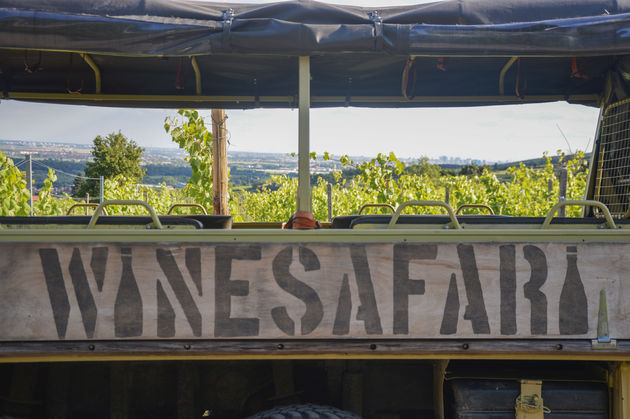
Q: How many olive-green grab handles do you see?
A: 7